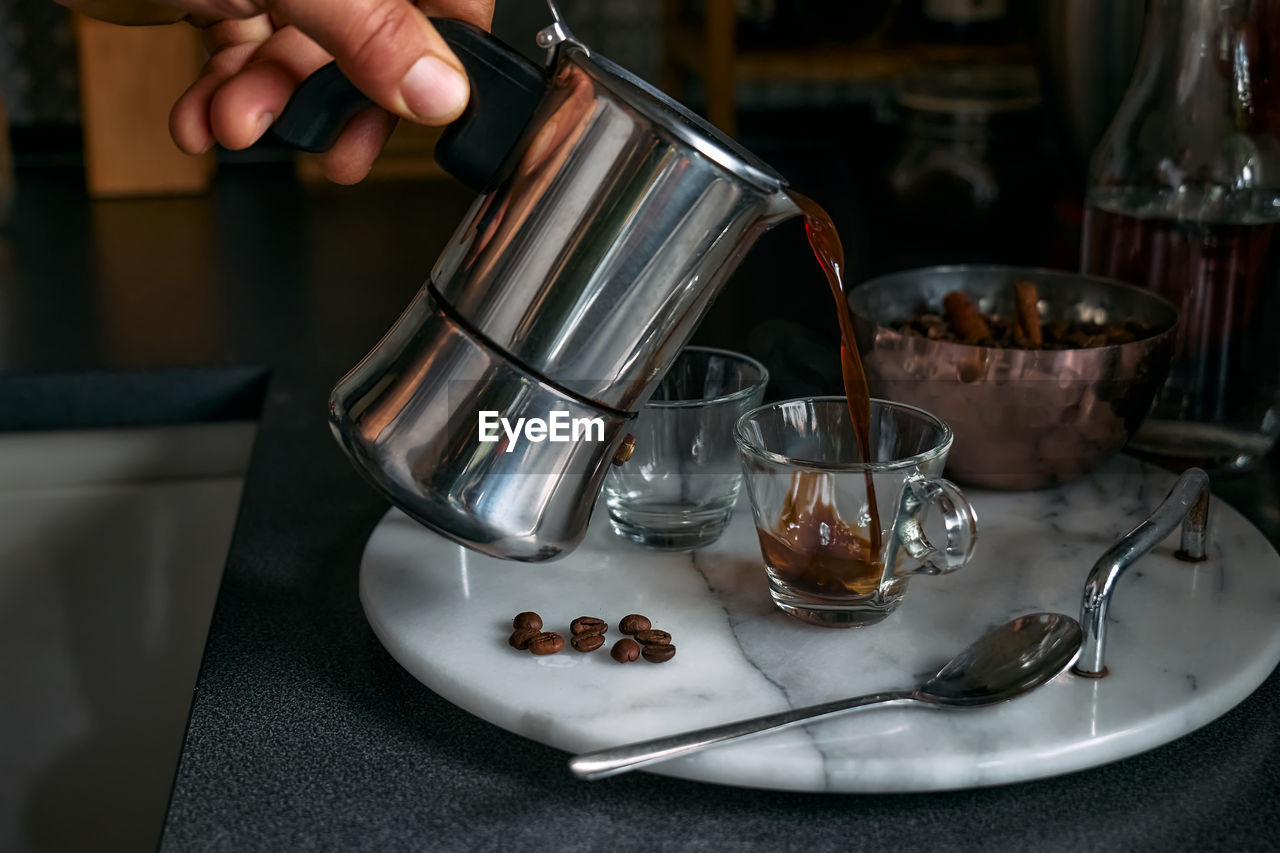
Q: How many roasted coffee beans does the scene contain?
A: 9